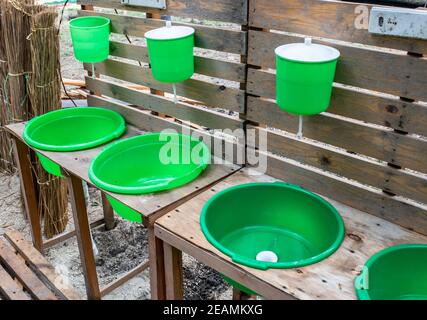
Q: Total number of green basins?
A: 4